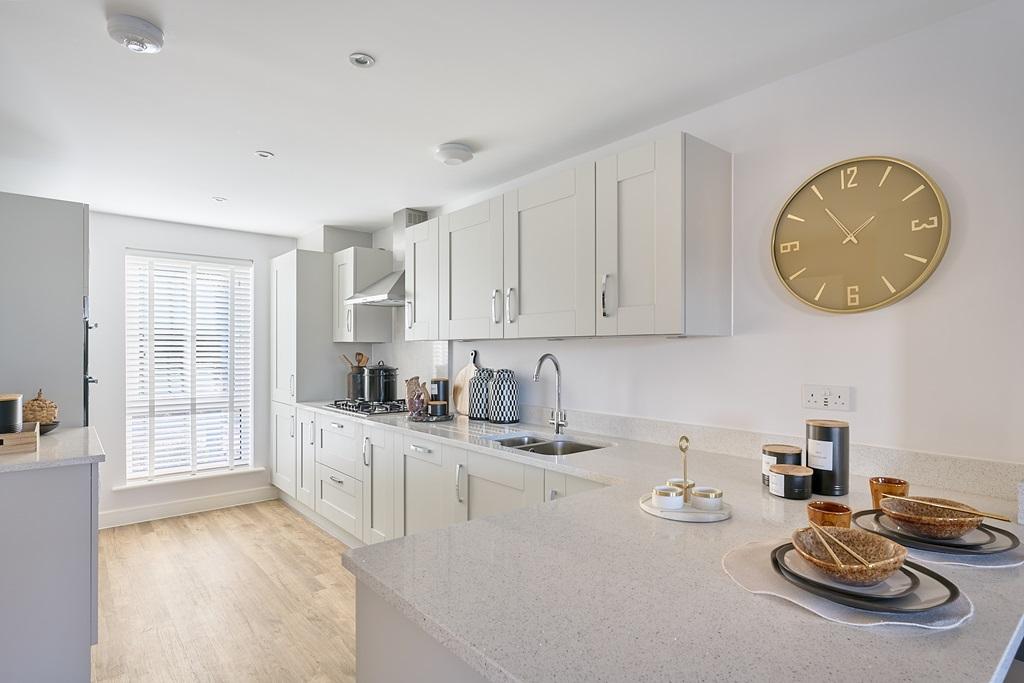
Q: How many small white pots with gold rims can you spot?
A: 3